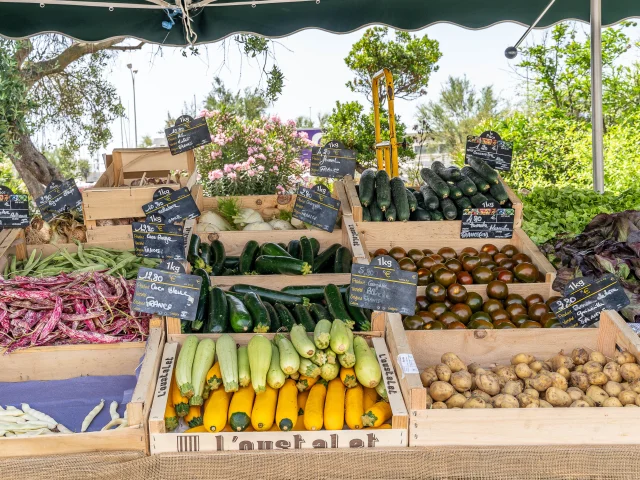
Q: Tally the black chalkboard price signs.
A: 12